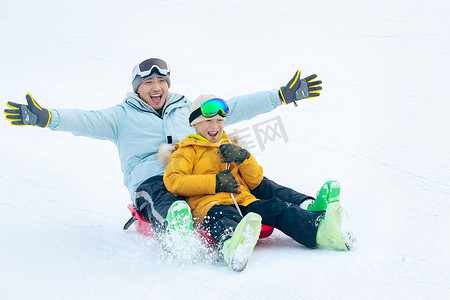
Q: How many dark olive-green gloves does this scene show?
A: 2